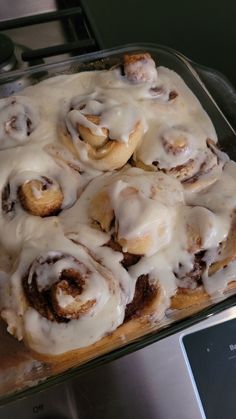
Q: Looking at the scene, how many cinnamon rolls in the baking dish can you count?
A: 8